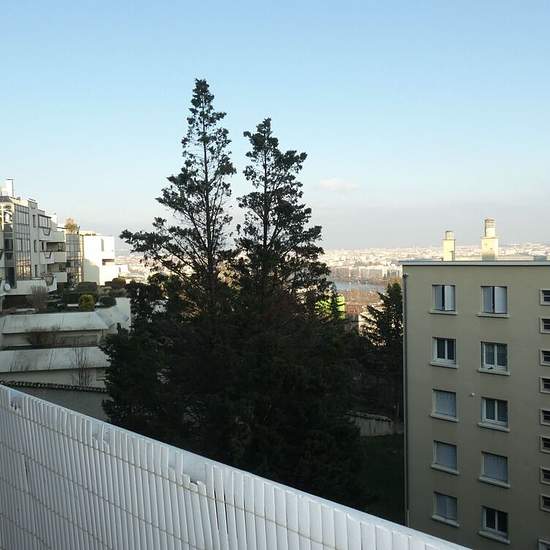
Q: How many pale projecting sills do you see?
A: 10